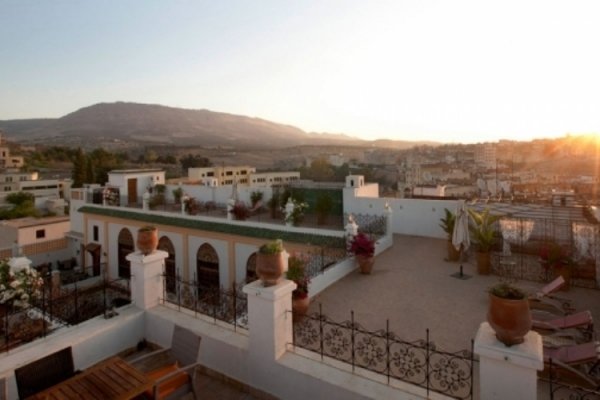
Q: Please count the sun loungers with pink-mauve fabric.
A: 3